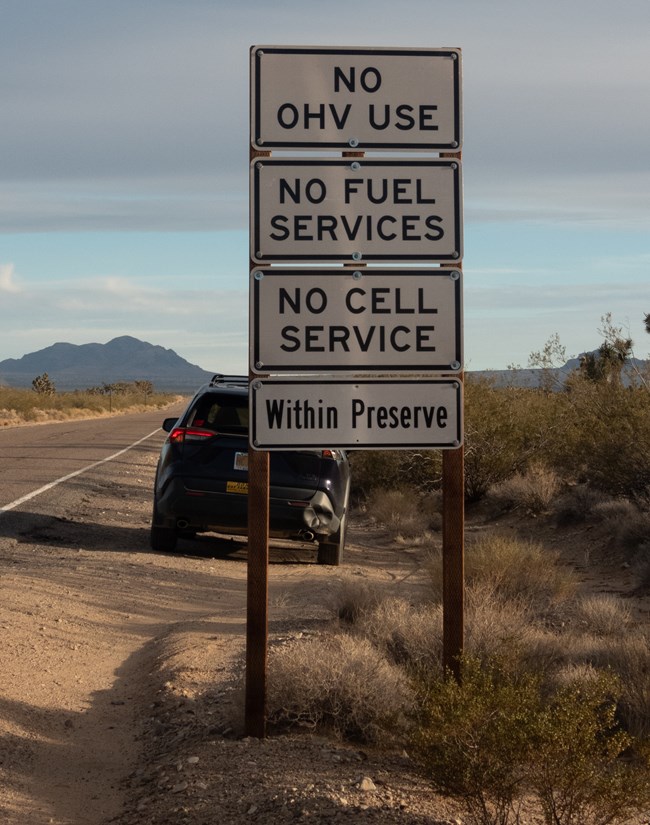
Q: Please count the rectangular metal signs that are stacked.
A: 4